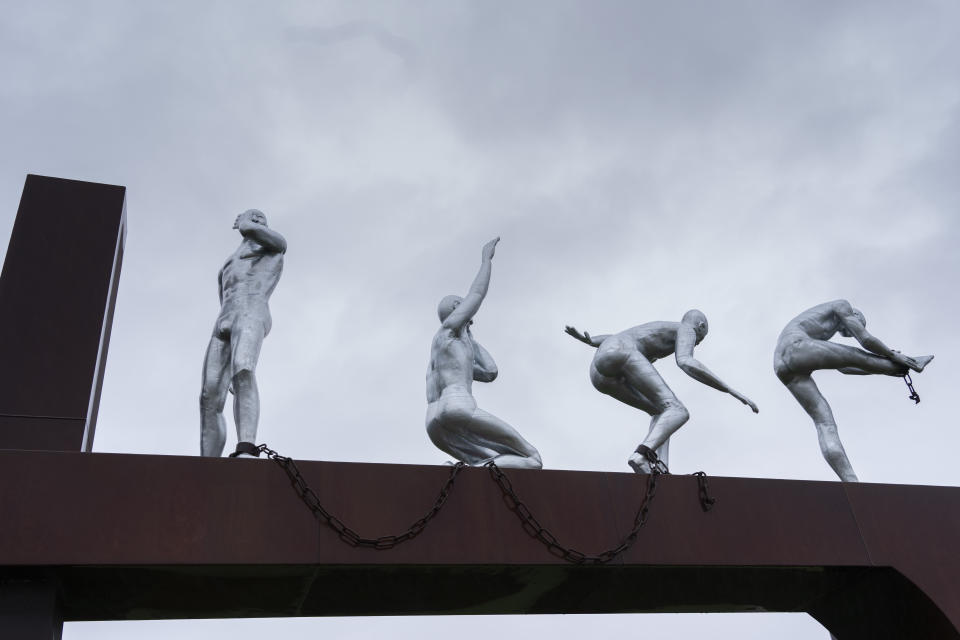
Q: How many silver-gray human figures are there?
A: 4